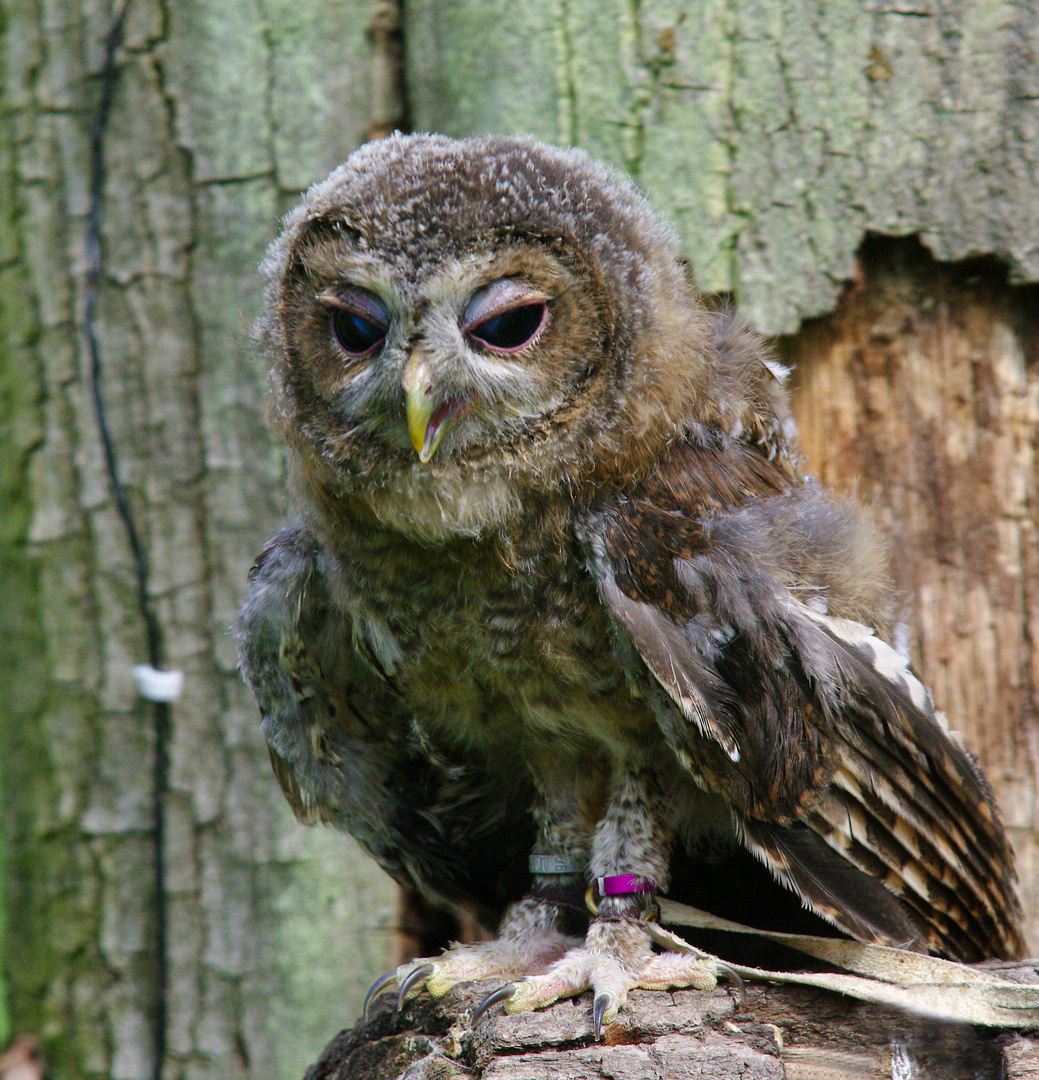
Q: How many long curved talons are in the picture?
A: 5